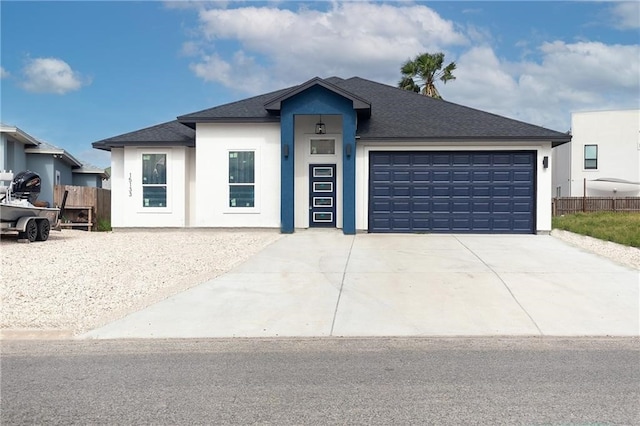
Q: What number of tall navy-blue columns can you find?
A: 2